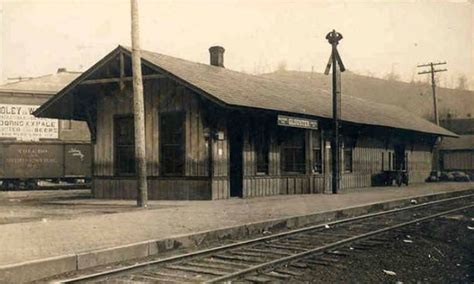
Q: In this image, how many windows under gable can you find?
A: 2